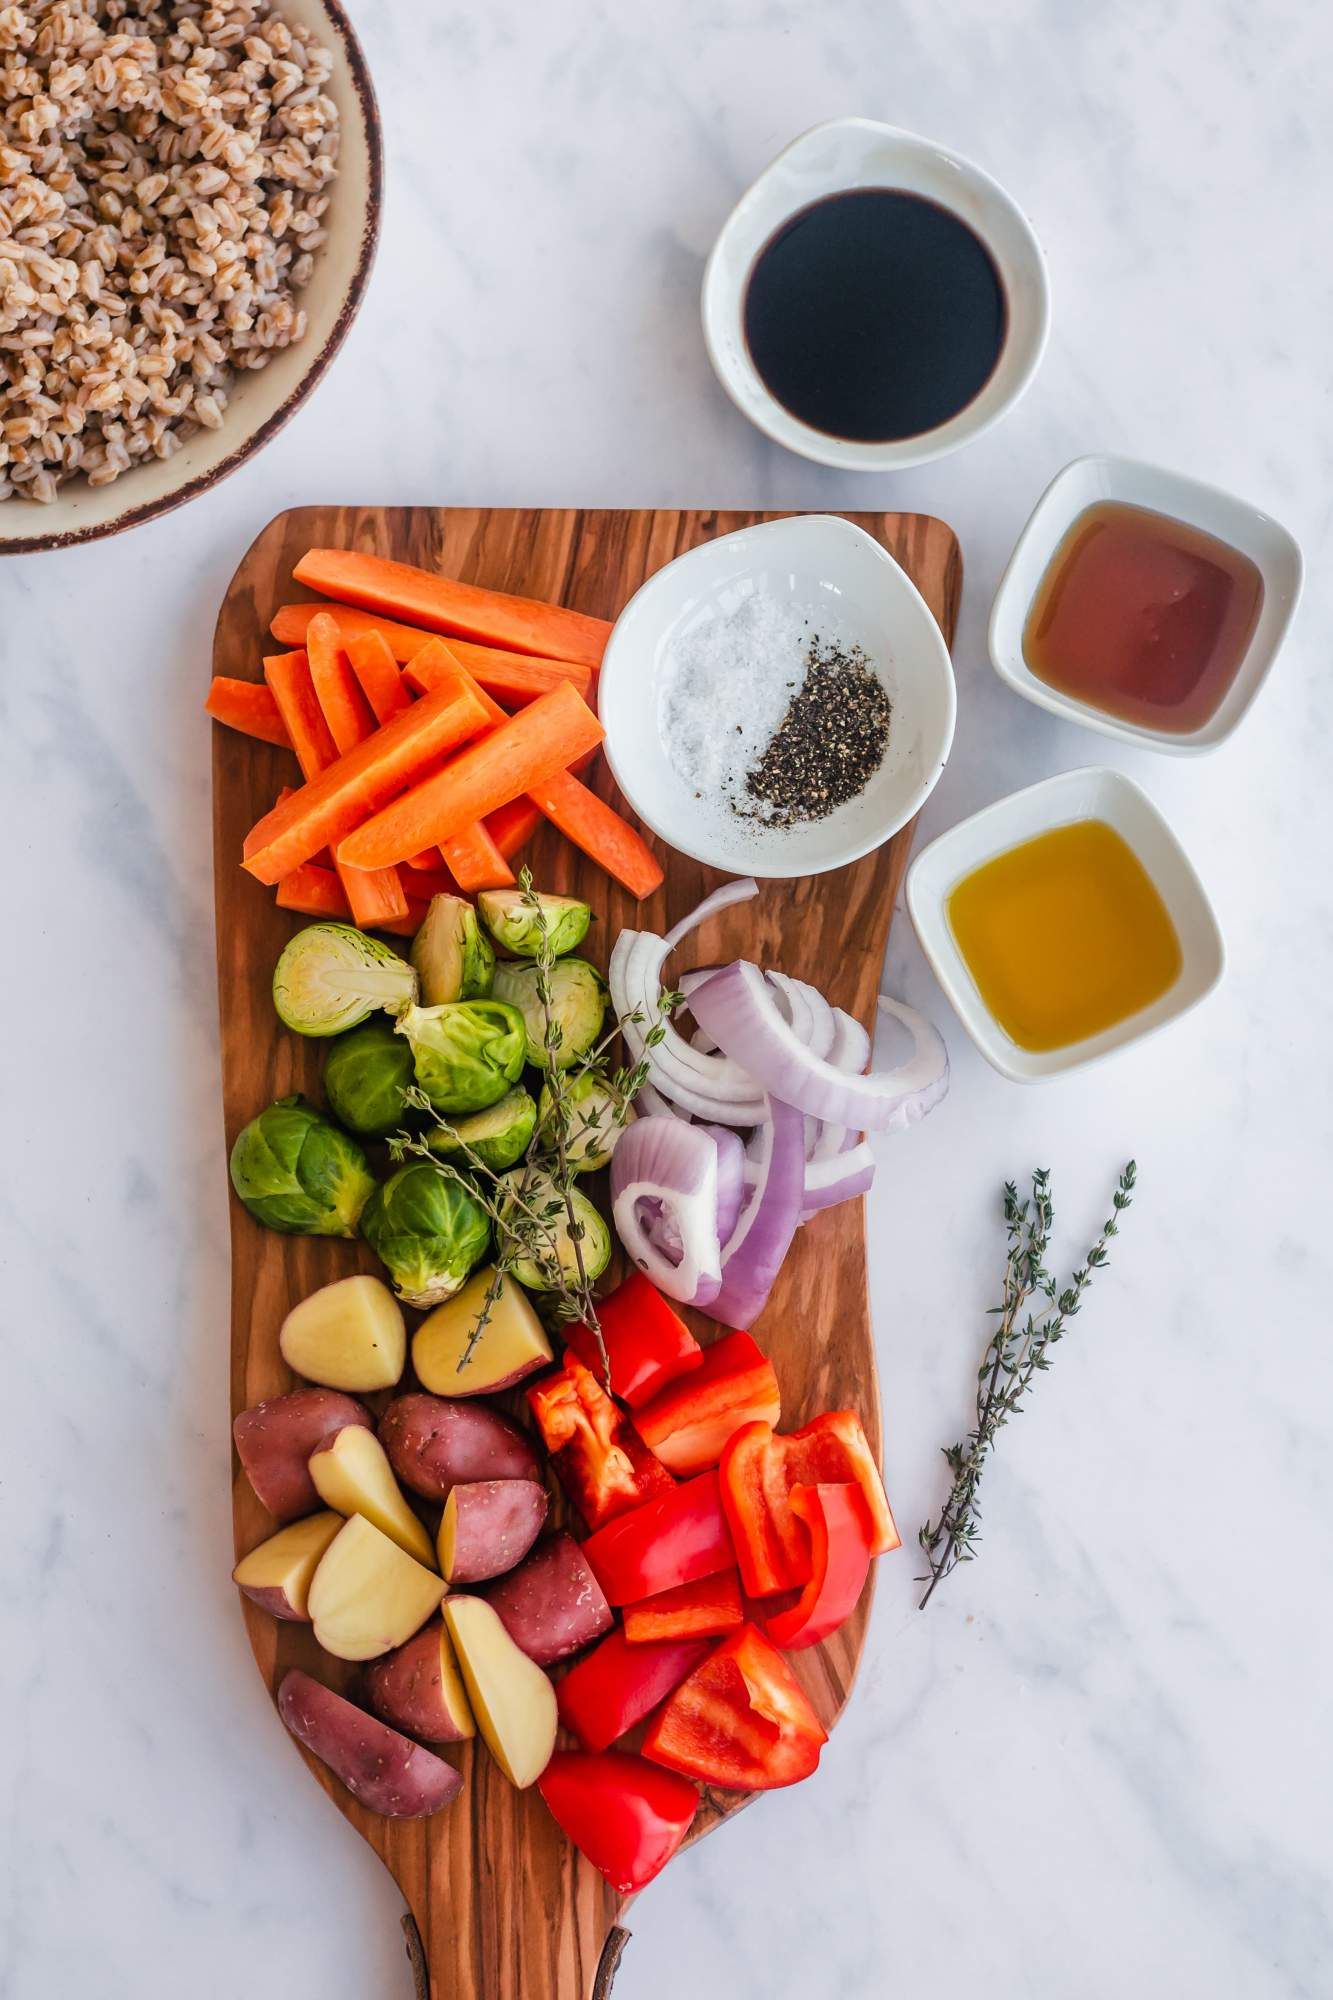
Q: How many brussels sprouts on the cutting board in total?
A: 11